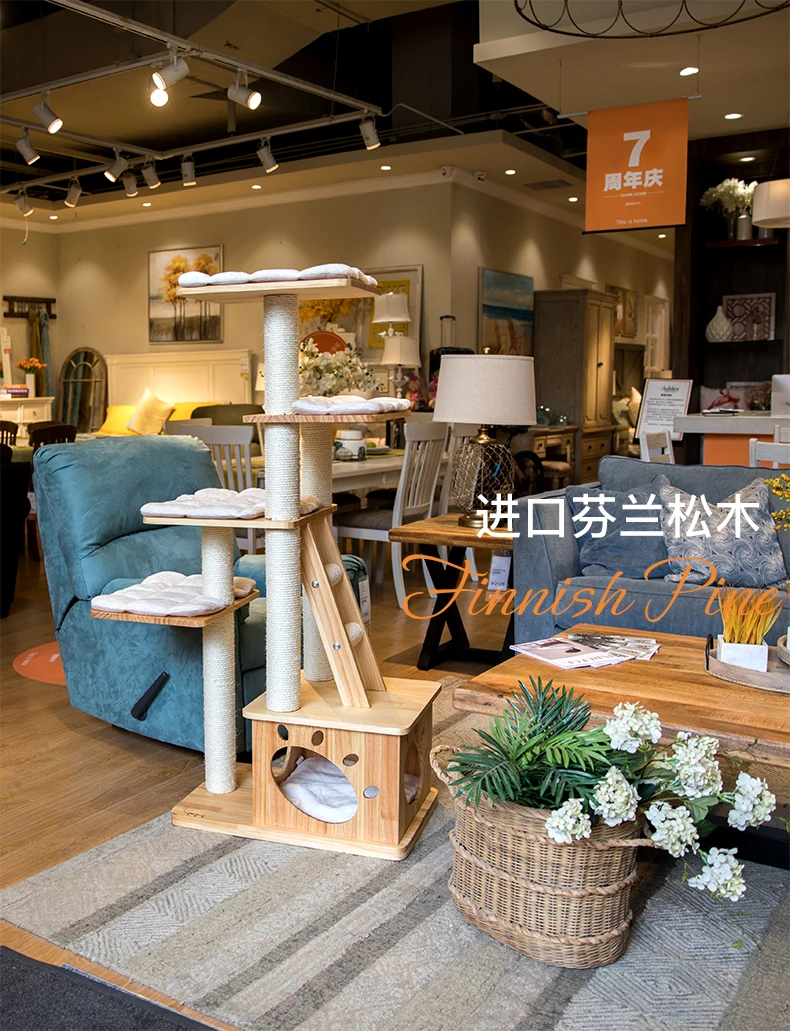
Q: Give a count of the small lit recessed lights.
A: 10